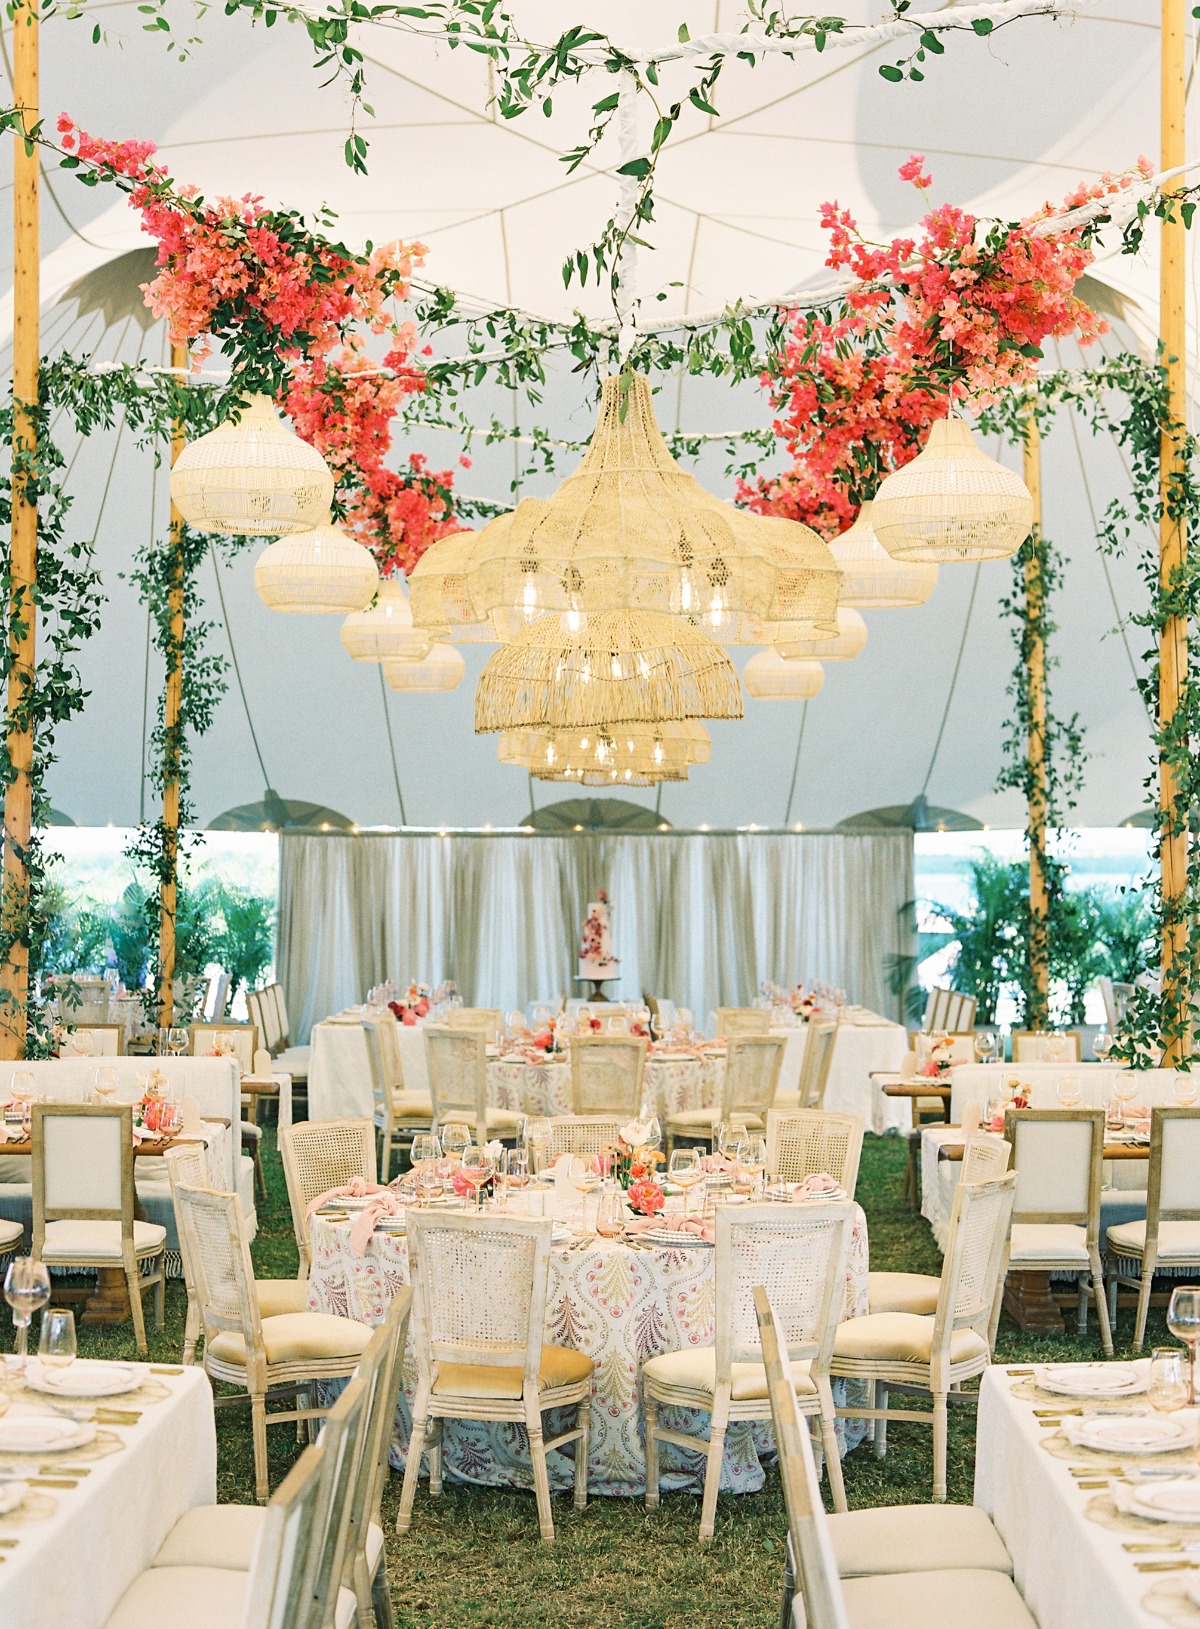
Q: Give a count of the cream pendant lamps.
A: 8